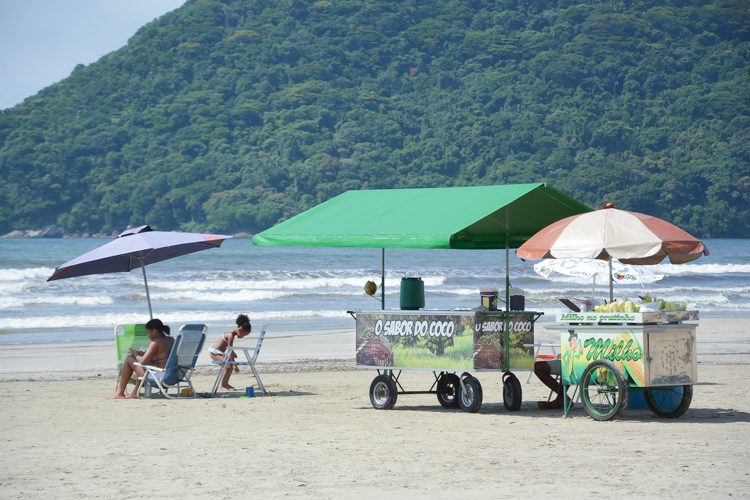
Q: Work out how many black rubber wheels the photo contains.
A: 6